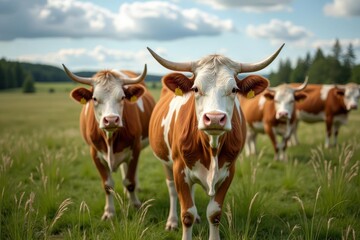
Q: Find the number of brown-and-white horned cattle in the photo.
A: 4